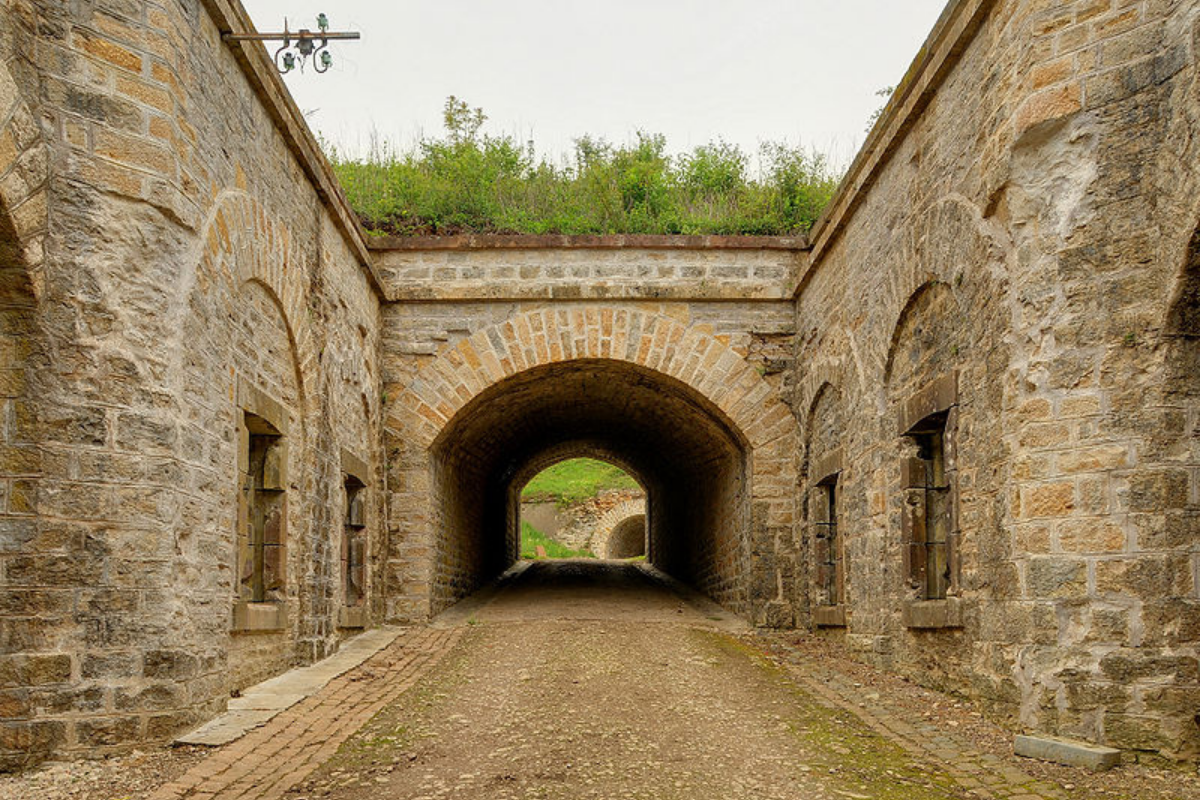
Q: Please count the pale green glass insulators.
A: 3